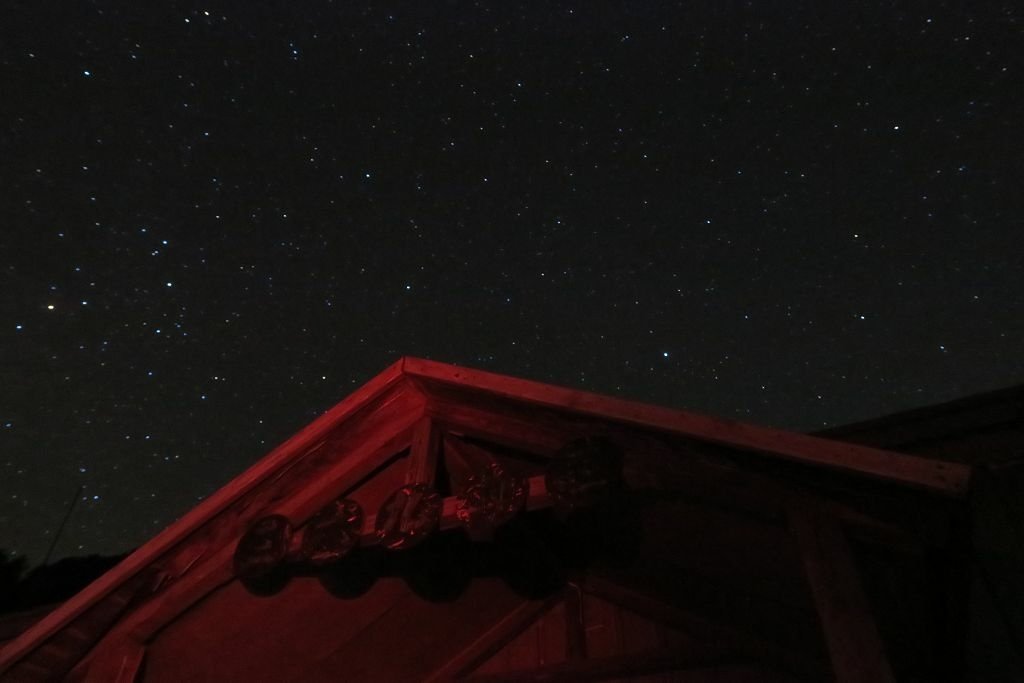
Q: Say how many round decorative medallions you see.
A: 5